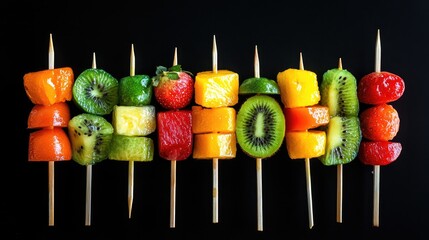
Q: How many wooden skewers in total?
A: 9